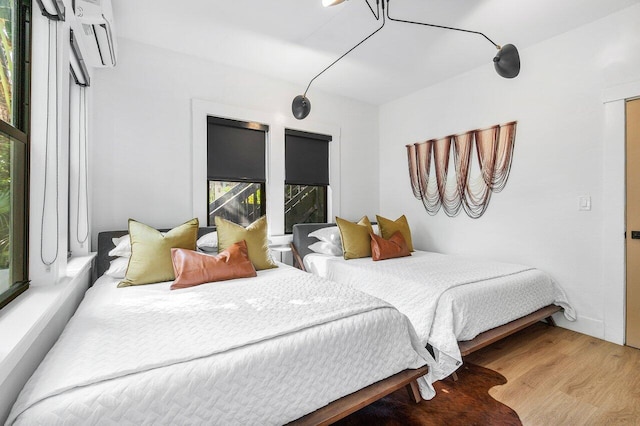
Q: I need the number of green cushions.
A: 4